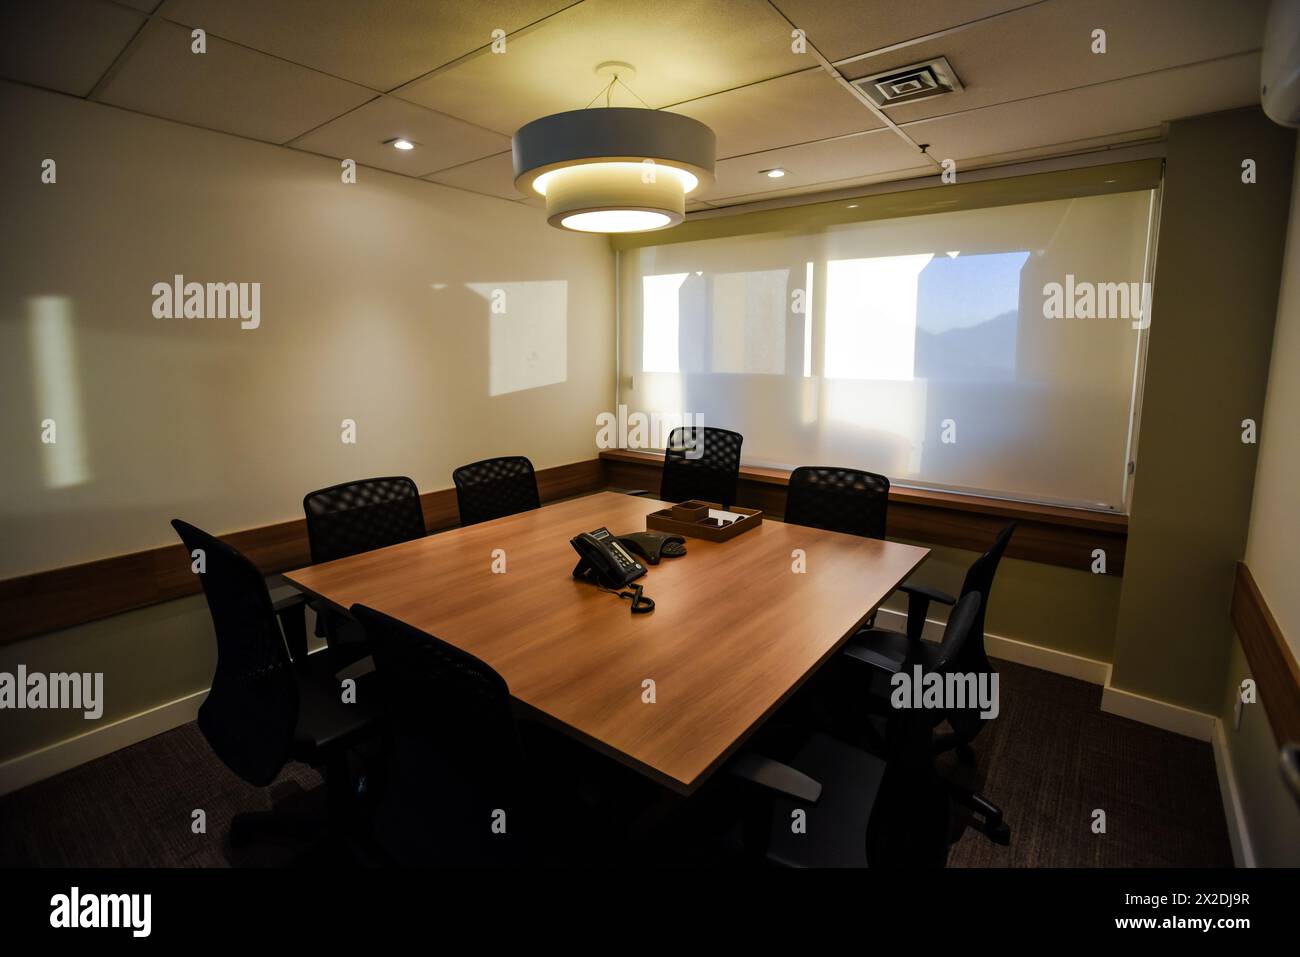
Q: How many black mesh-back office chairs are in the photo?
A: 8